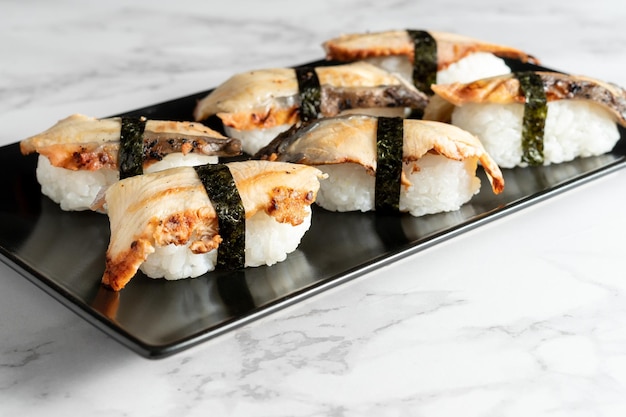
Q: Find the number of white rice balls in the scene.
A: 6